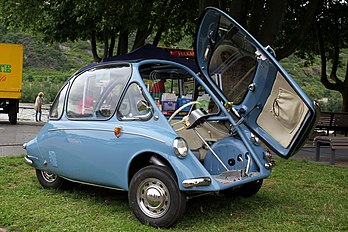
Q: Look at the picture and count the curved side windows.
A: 3